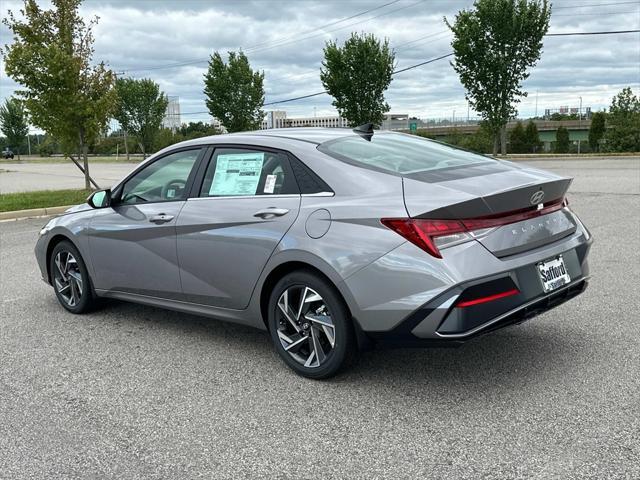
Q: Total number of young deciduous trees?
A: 6